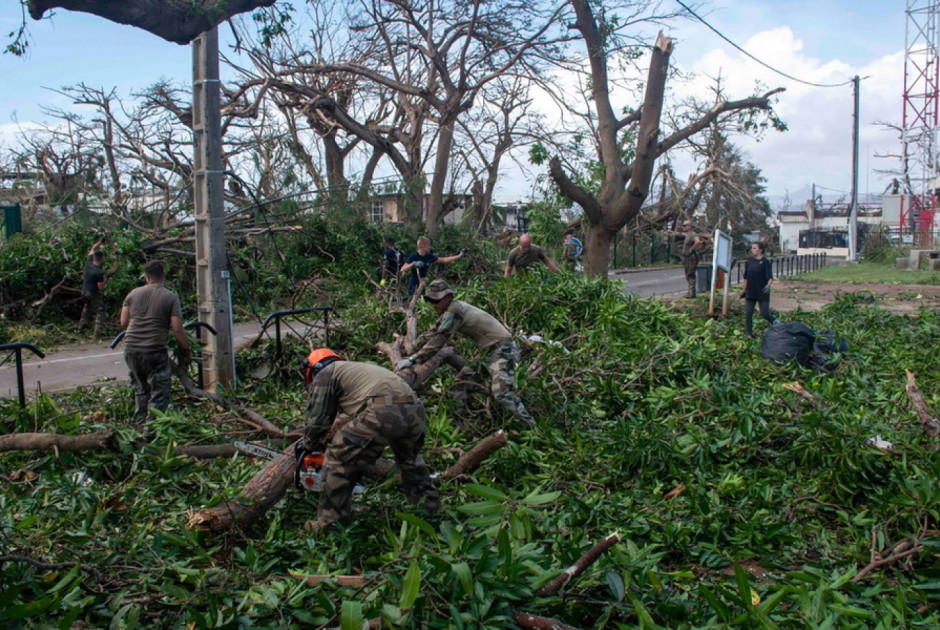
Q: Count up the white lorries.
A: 0